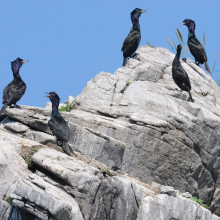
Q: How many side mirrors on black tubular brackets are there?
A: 0